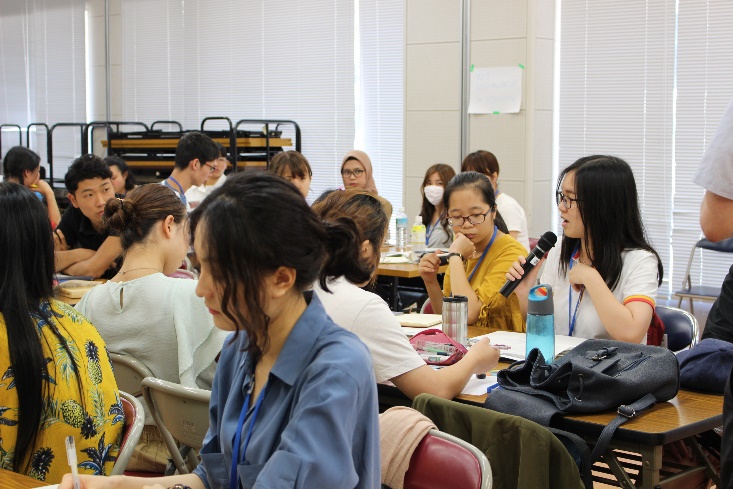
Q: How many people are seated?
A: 15